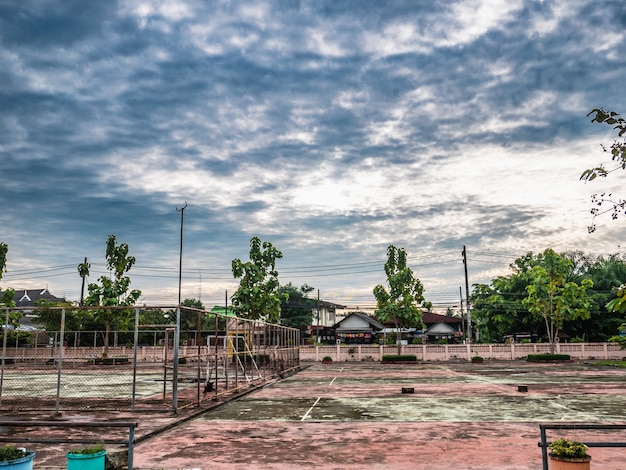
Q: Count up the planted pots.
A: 3